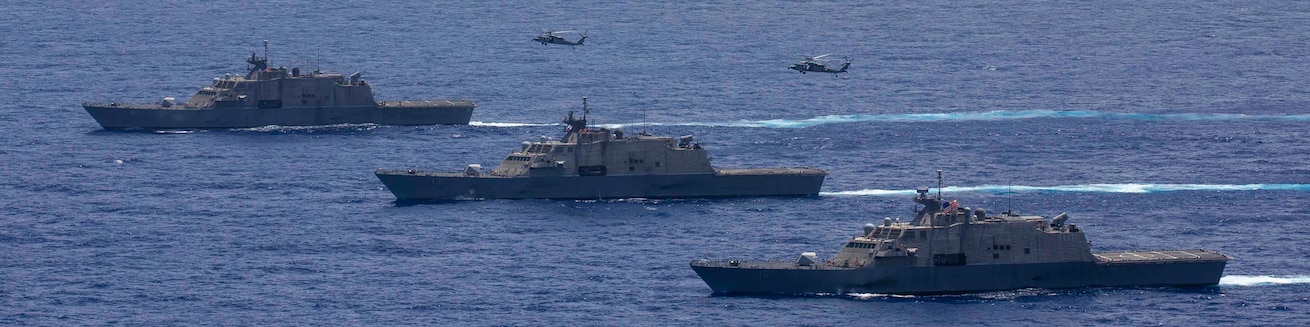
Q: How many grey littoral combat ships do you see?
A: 3